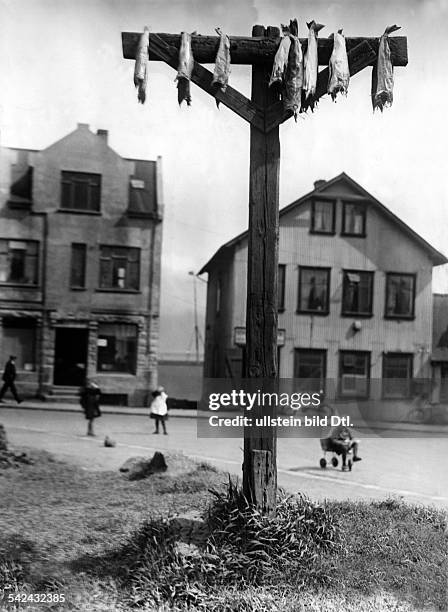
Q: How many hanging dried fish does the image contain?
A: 8